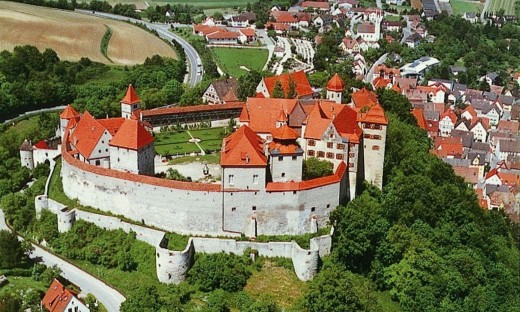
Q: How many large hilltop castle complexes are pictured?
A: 1